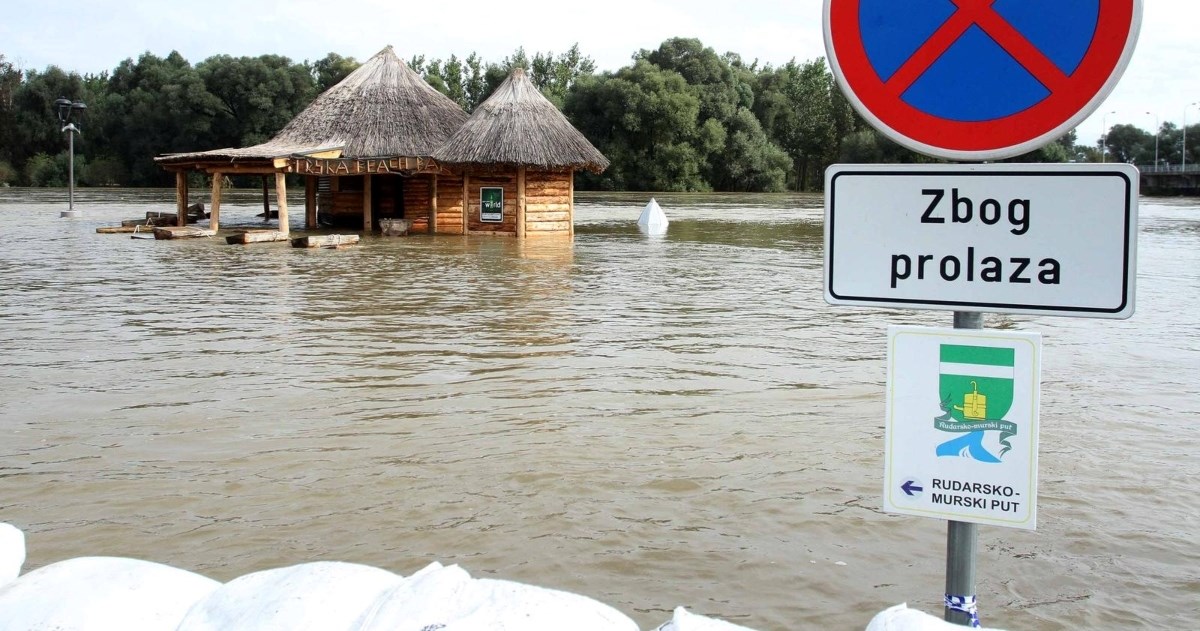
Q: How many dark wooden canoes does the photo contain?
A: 0